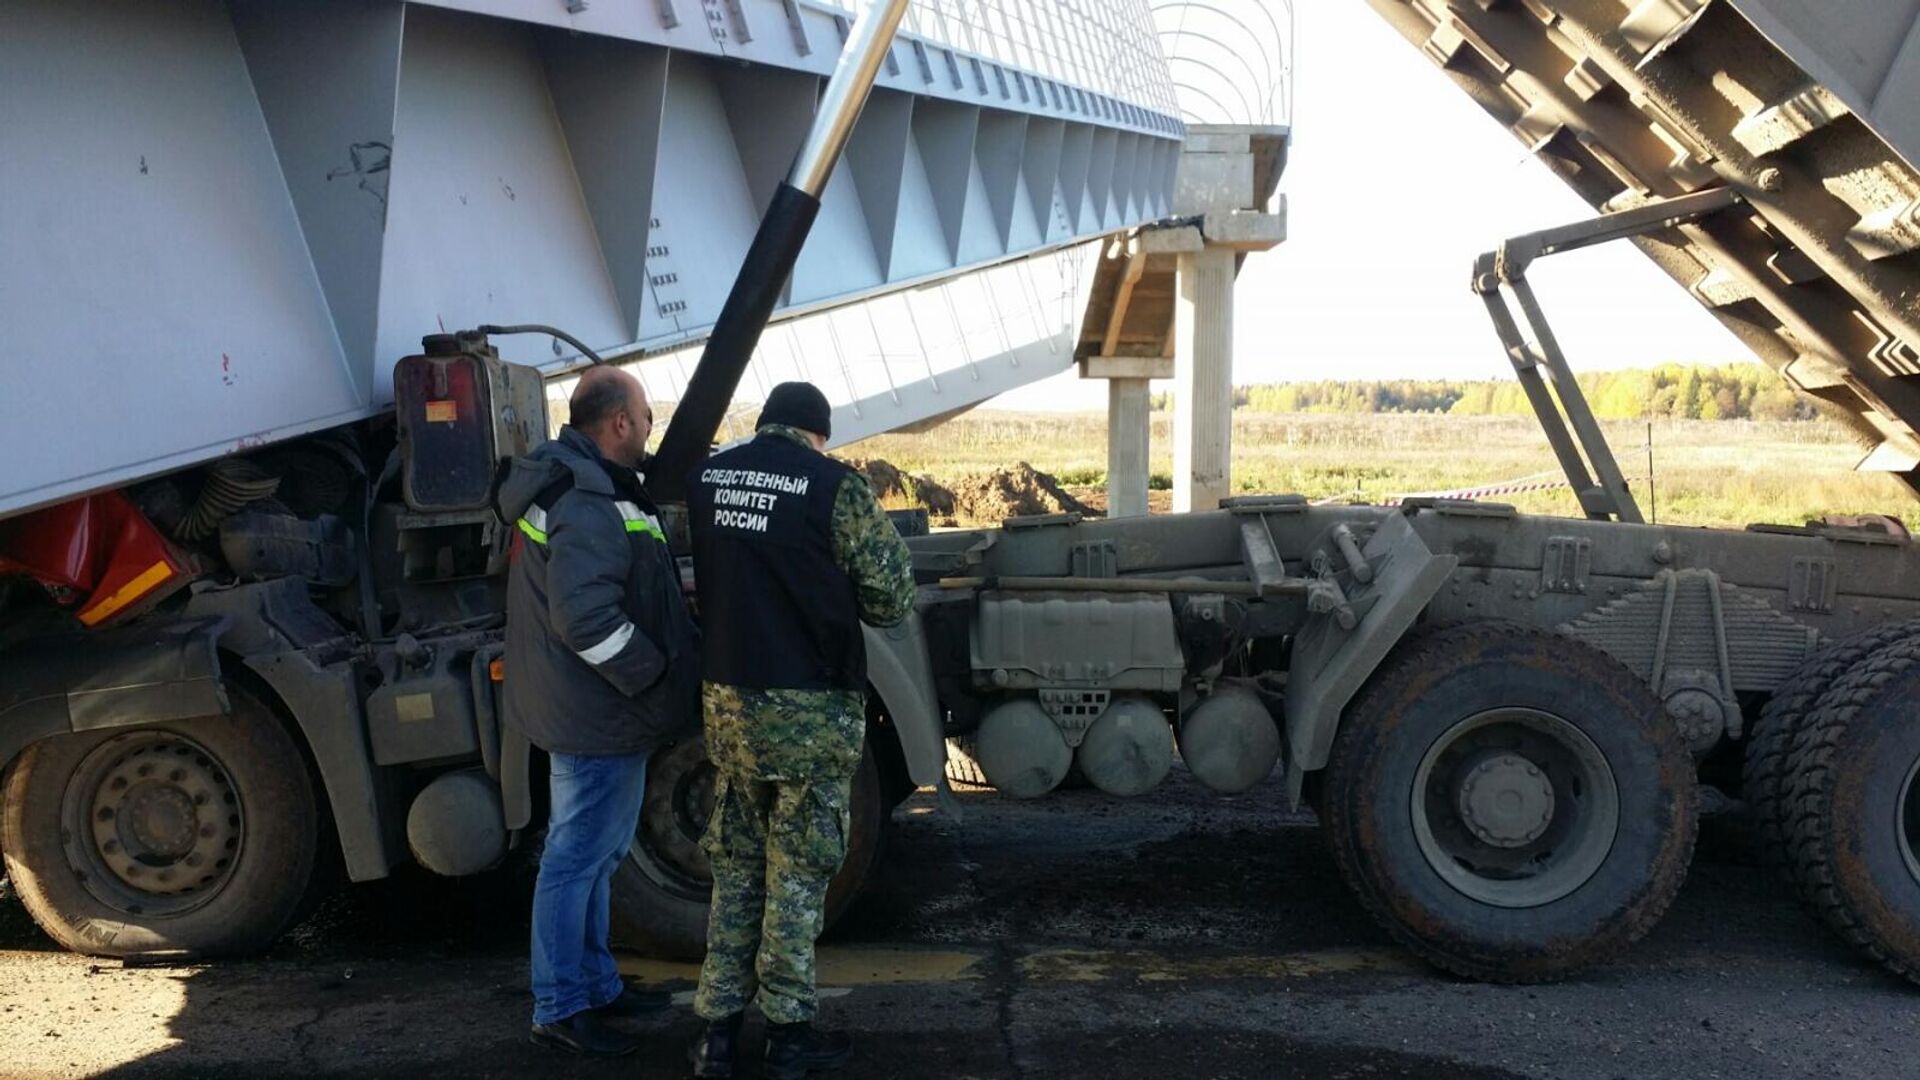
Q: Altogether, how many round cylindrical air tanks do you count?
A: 4